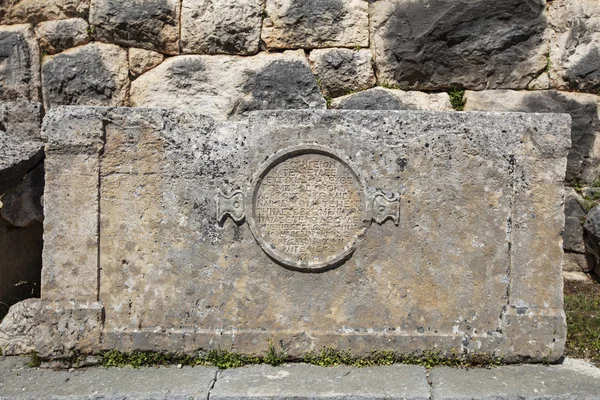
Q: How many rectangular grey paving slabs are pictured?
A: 3